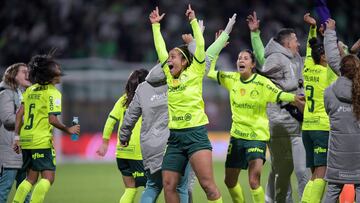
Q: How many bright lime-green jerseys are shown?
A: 5